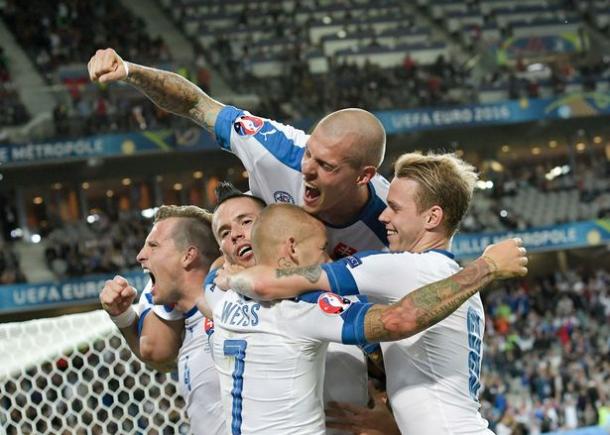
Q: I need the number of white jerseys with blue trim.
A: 5